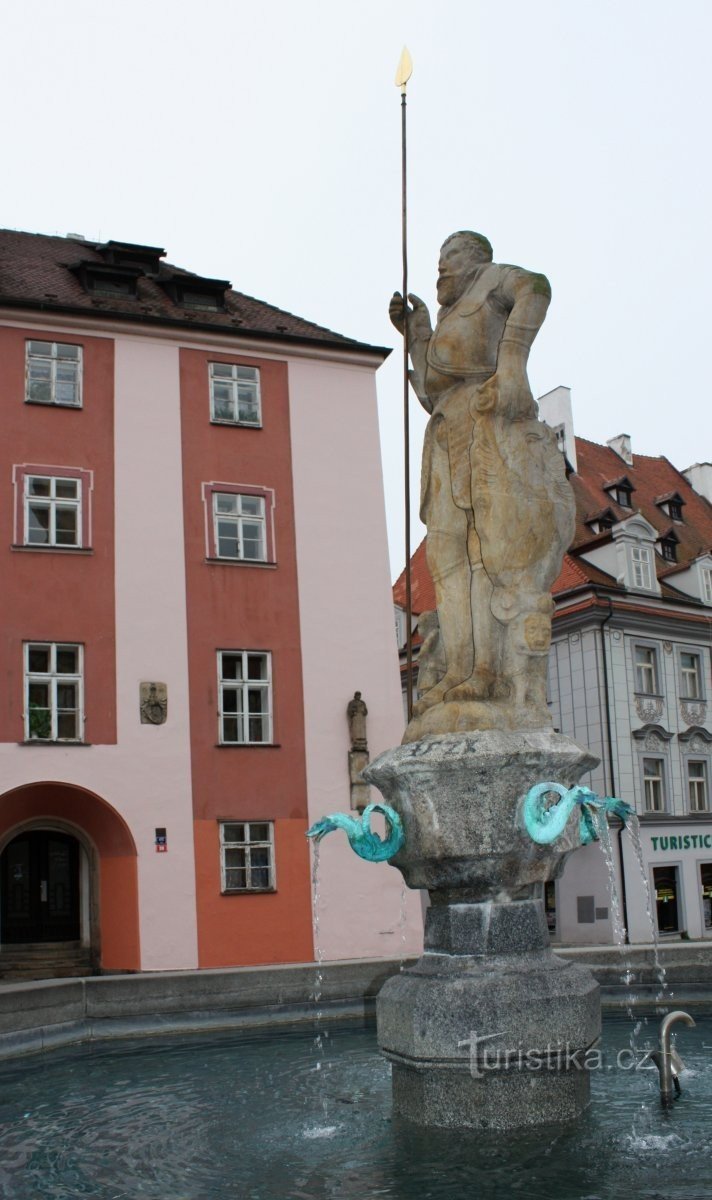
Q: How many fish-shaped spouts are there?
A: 3